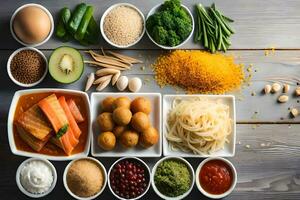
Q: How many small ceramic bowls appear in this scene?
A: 9